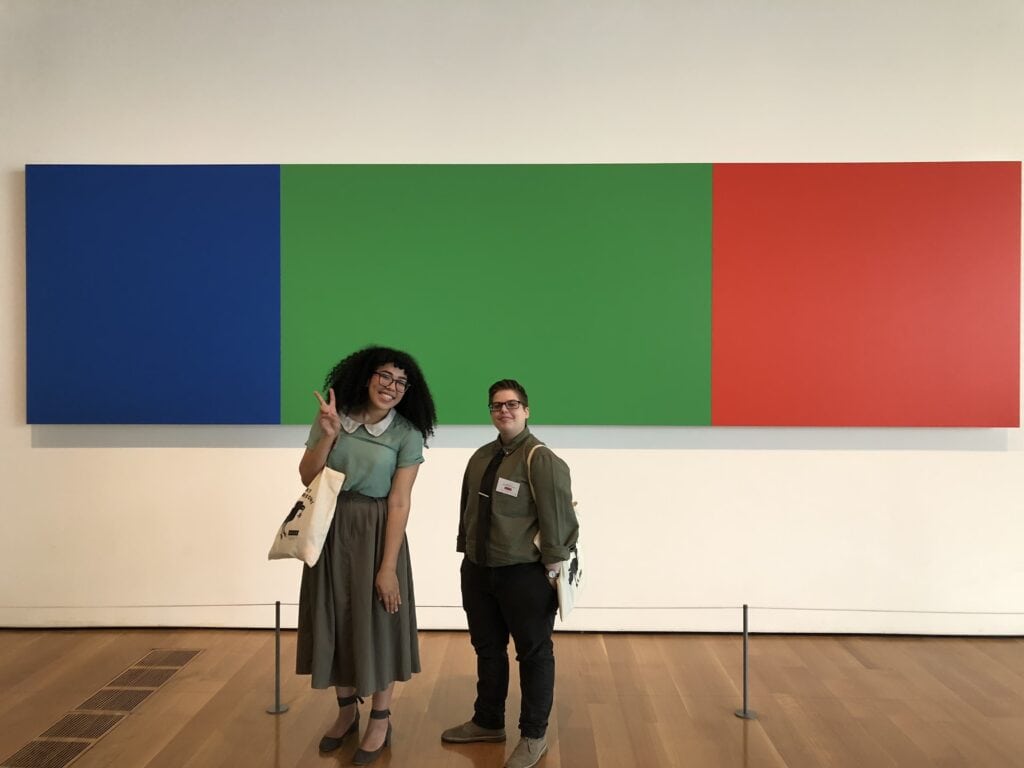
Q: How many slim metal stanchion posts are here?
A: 2